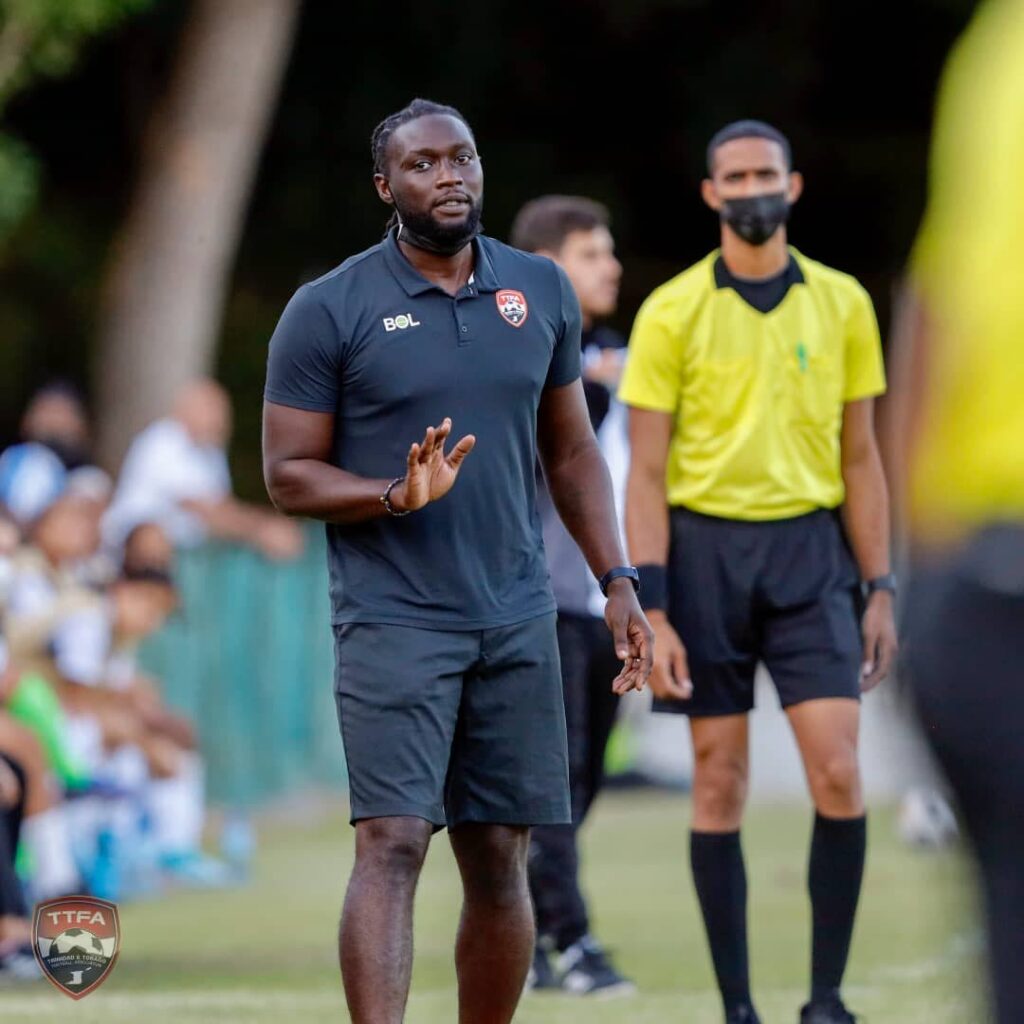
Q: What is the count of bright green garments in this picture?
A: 1